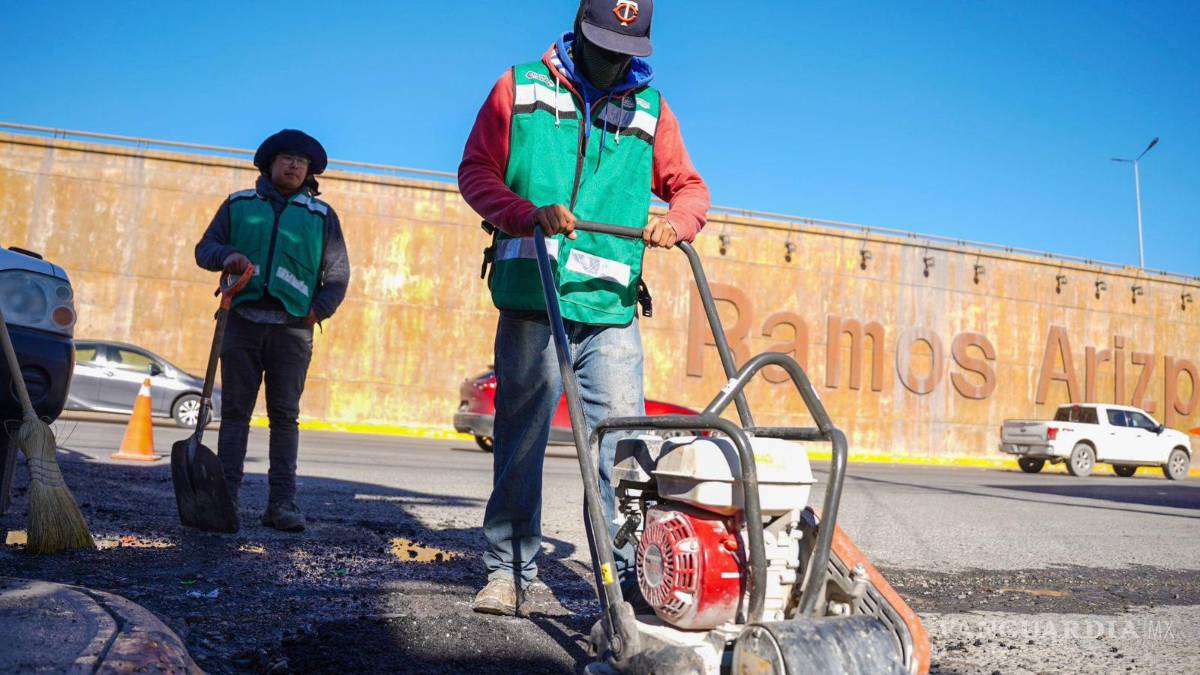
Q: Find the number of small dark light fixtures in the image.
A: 9